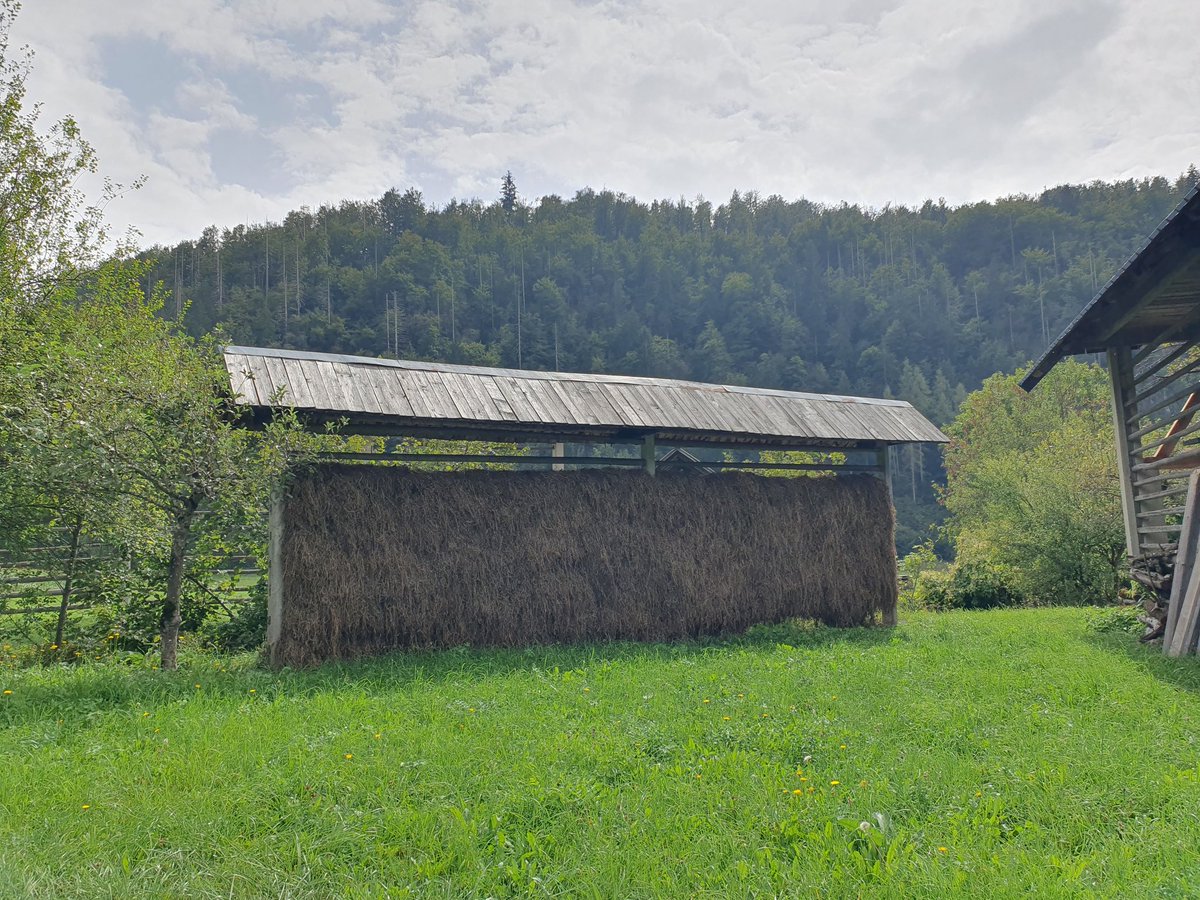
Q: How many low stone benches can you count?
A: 0